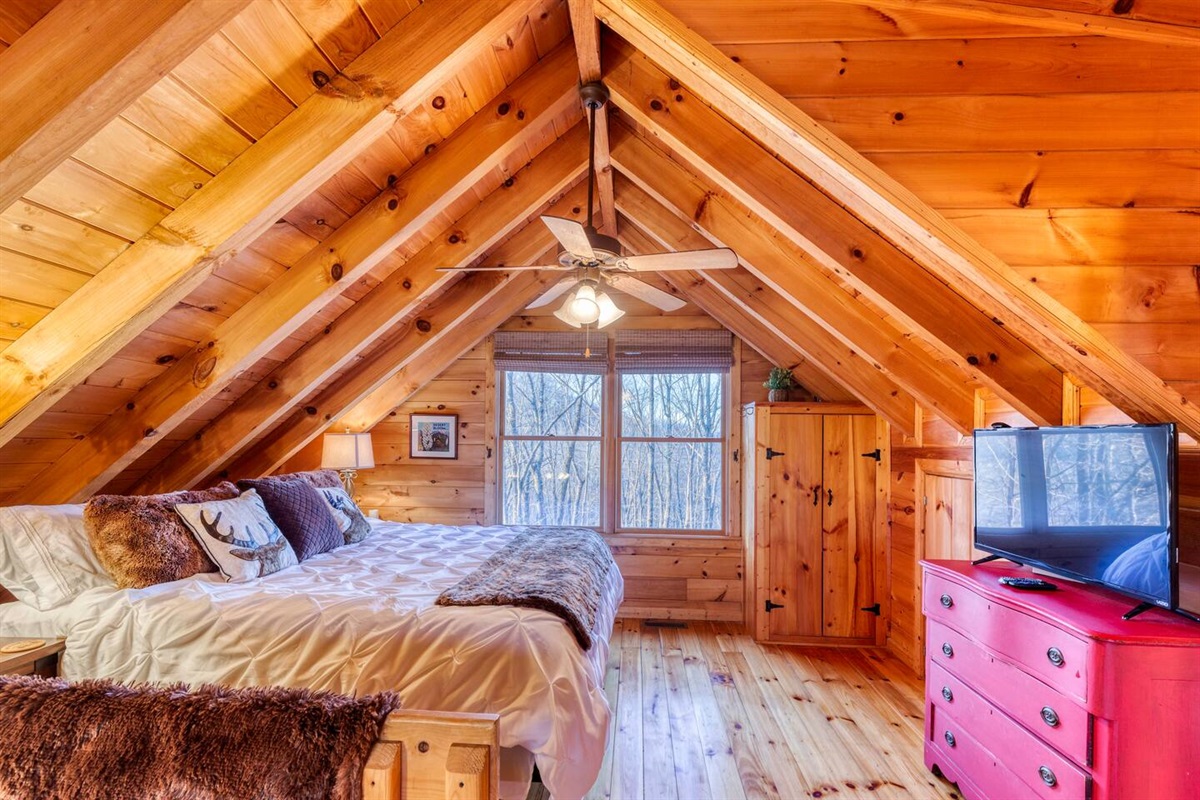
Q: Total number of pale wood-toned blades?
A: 5